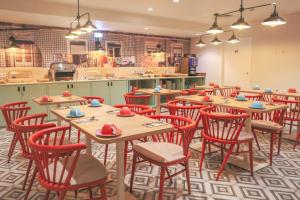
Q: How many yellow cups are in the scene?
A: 0